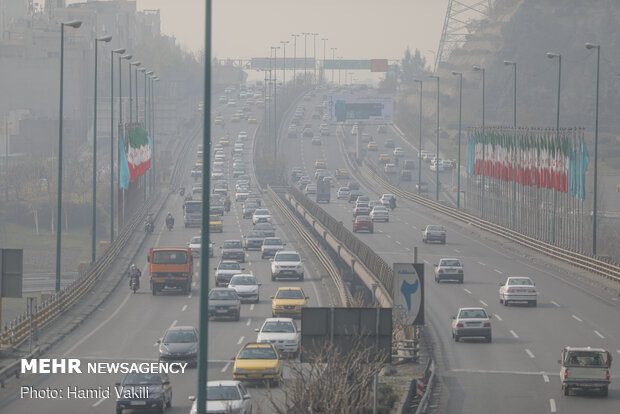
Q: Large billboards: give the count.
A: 1